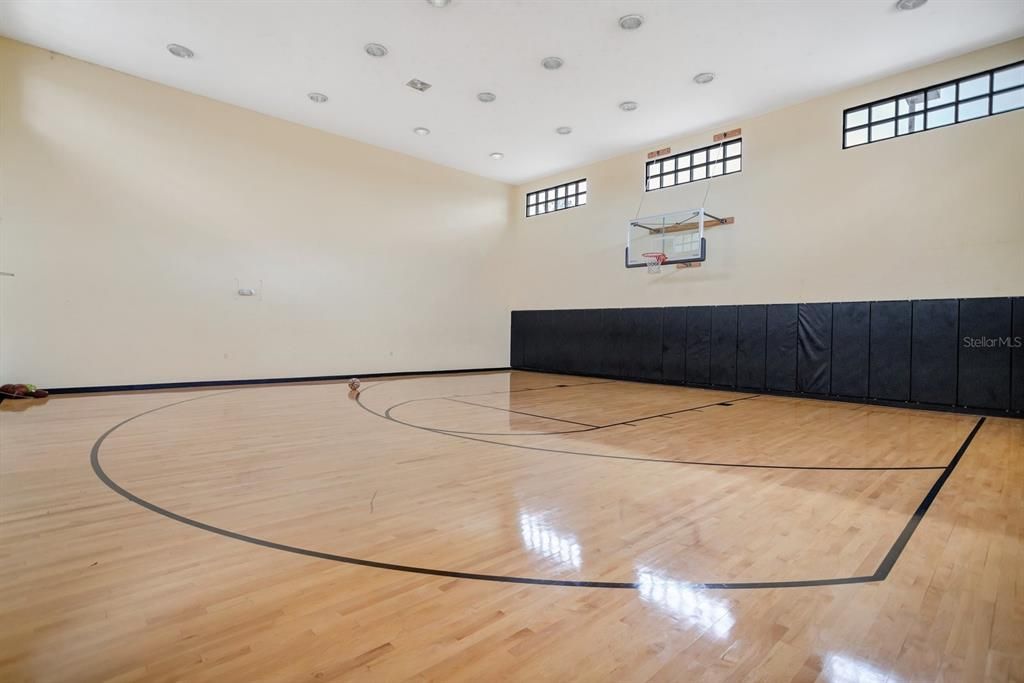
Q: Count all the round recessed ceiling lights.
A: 13